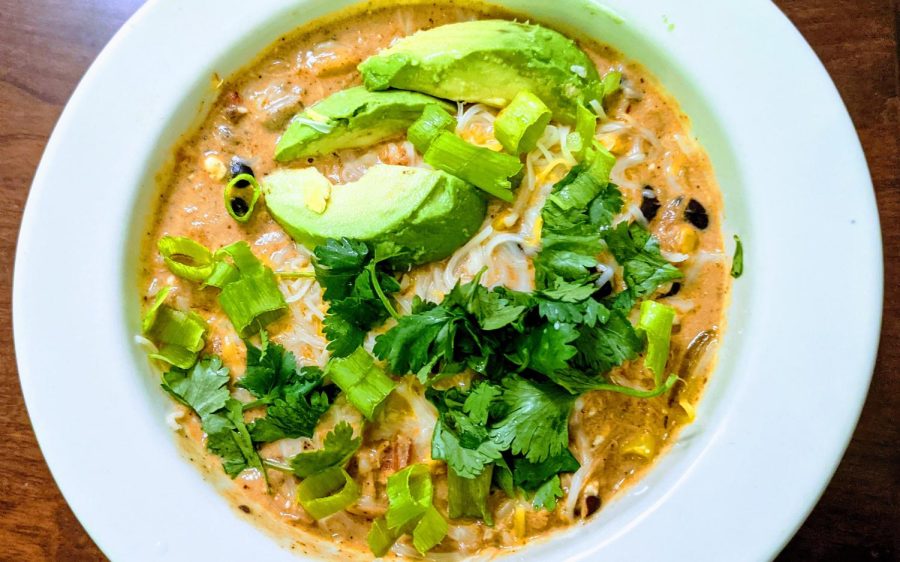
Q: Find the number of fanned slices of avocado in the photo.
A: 3